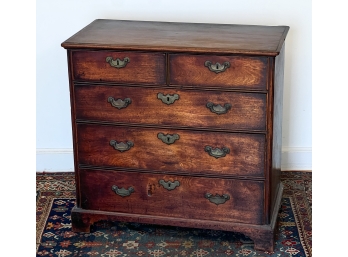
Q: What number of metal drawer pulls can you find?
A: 8